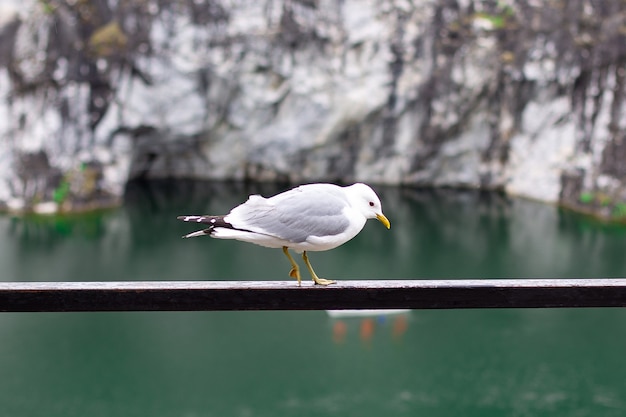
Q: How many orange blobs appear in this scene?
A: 3